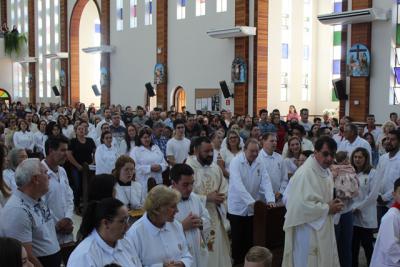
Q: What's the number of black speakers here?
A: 5